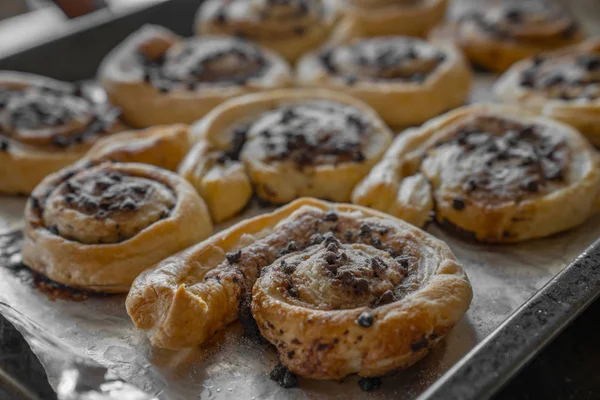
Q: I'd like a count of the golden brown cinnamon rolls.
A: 11